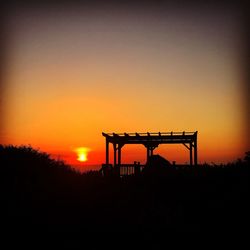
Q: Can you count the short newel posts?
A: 3